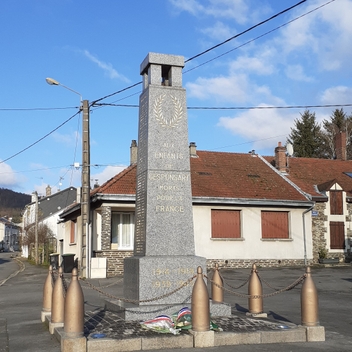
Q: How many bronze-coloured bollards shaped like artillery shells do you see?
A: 7